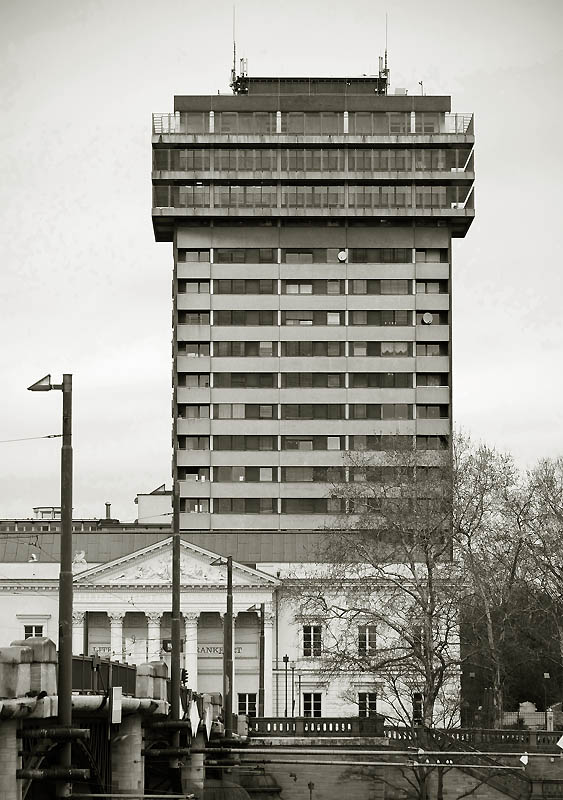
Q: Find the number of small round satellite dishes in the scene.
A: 2